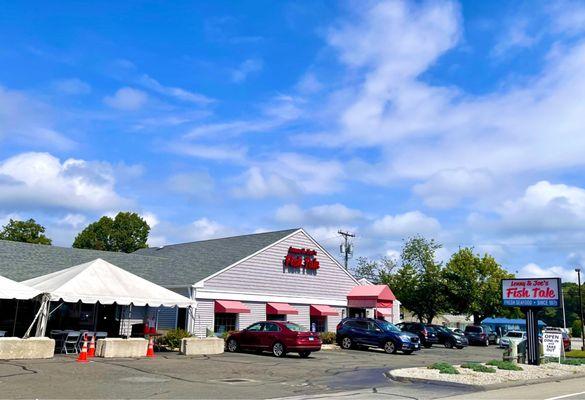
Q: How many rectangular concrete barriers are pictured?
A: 3